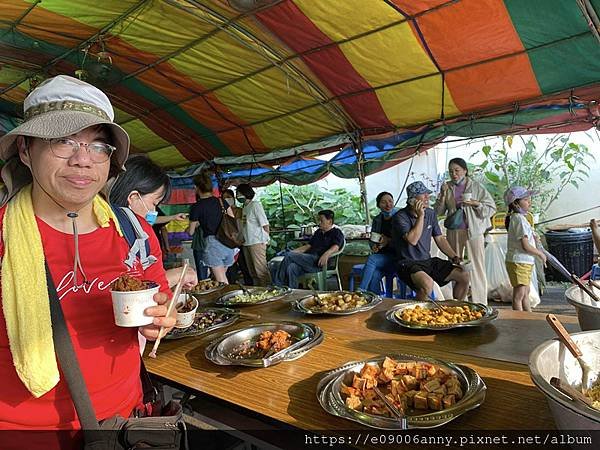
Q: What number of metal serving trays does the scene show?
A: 7